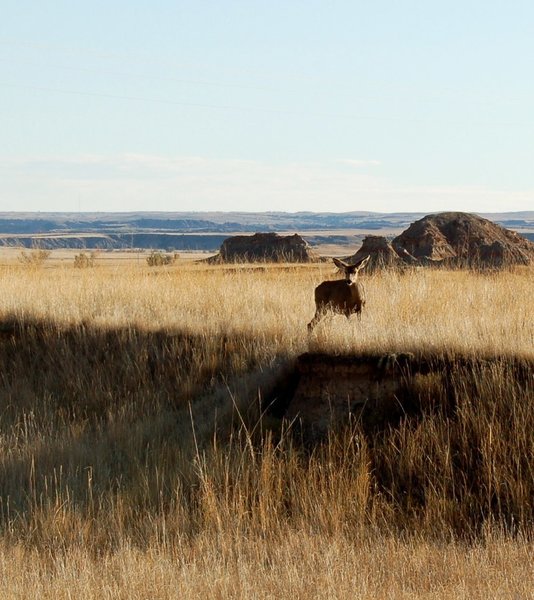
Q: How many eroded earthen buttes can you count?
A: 3